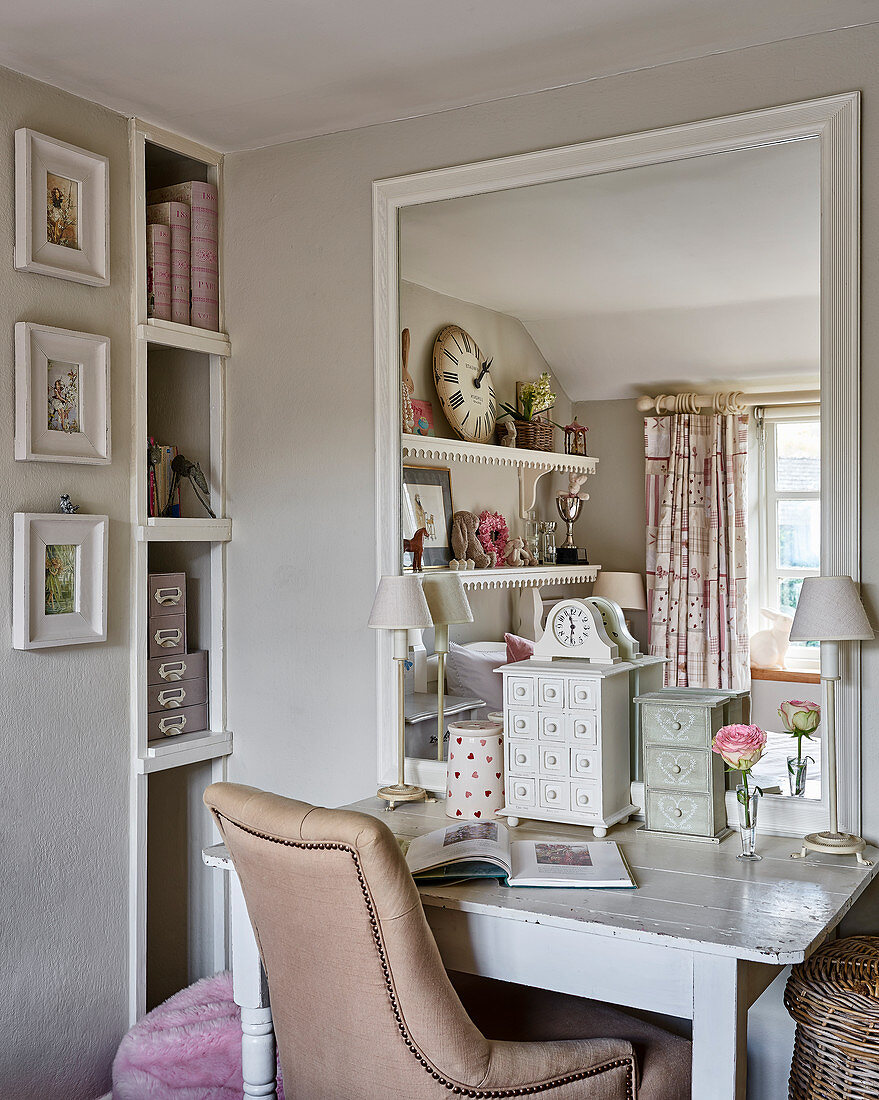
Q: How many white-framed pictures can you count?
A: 3